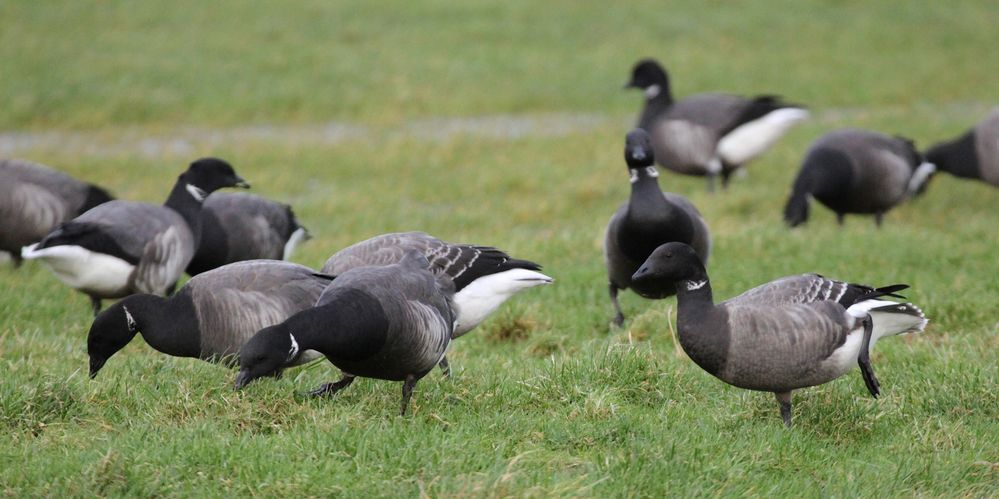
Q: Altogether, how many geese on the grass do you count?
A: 11